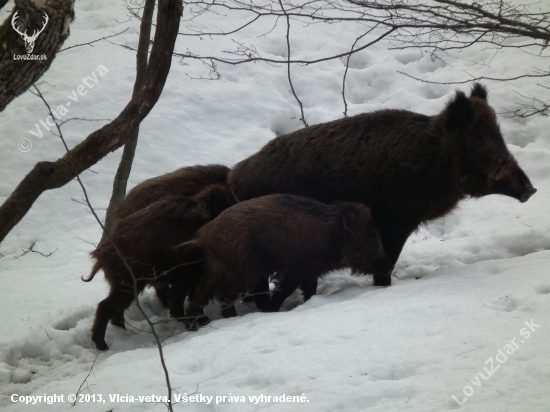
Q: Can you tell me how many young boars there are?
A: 3